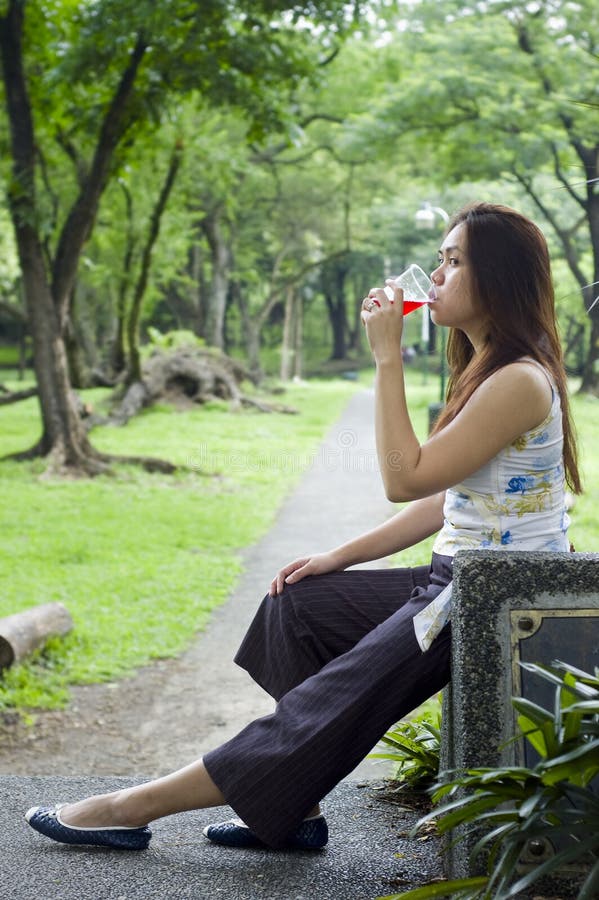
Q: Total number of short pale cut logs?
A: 1